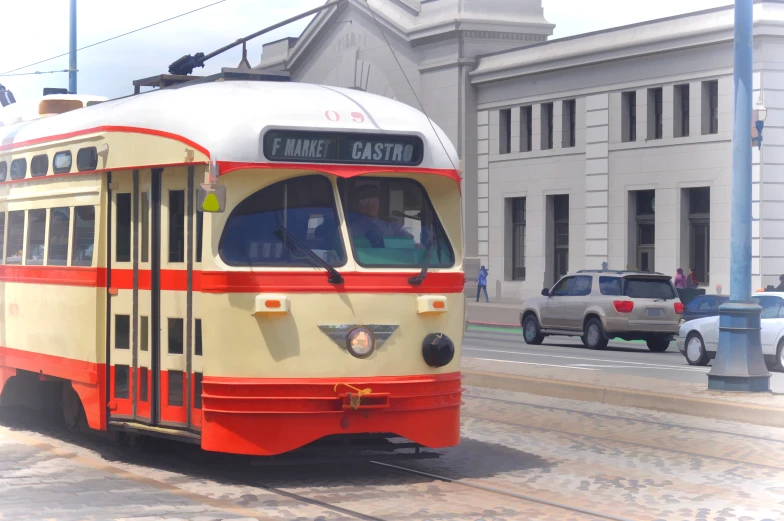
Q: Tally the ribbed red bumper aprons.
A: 1